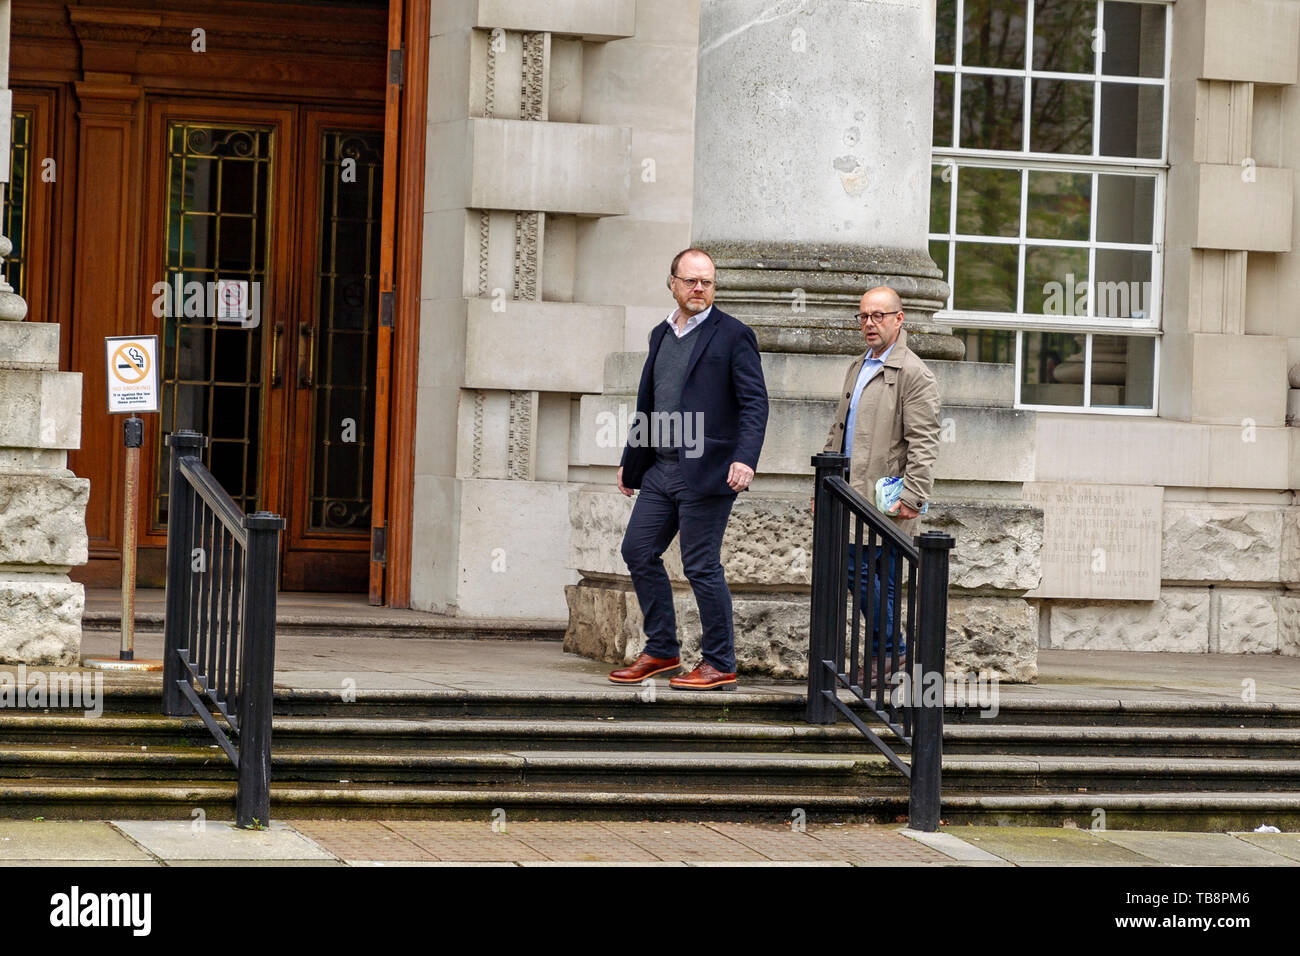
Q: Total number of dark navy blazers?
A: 1